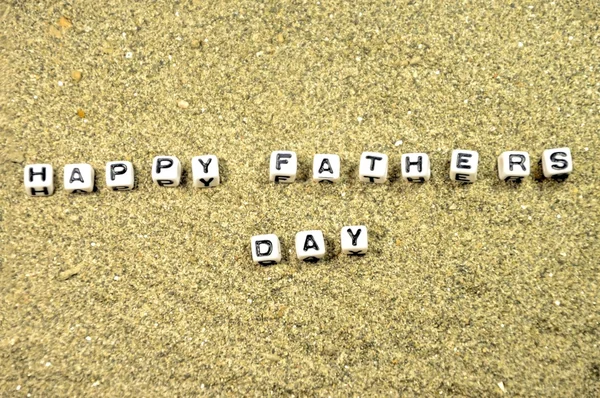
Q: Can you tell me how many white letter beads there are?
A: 15